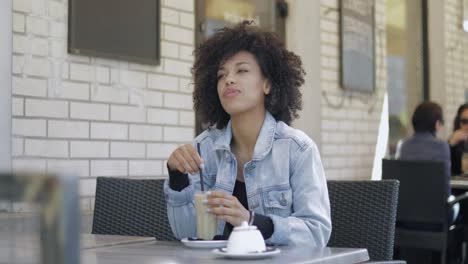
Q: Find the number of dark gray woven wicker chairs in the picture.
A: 2